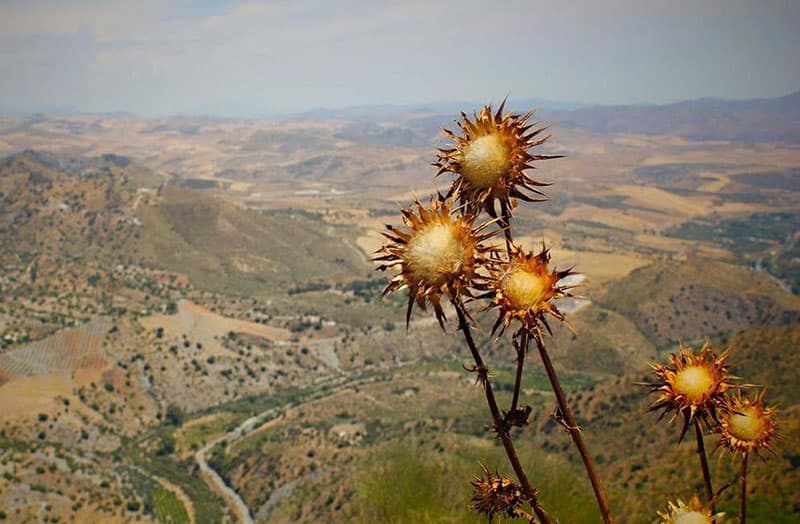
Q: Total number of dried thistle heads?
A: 7